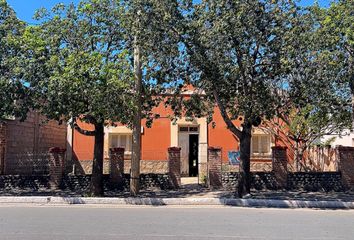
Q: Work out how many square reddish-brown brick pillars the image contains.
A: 6